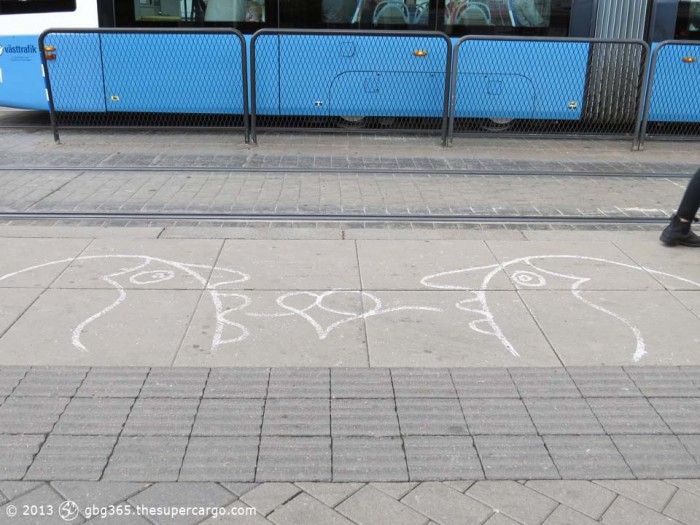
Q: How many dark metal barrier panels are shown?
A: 4